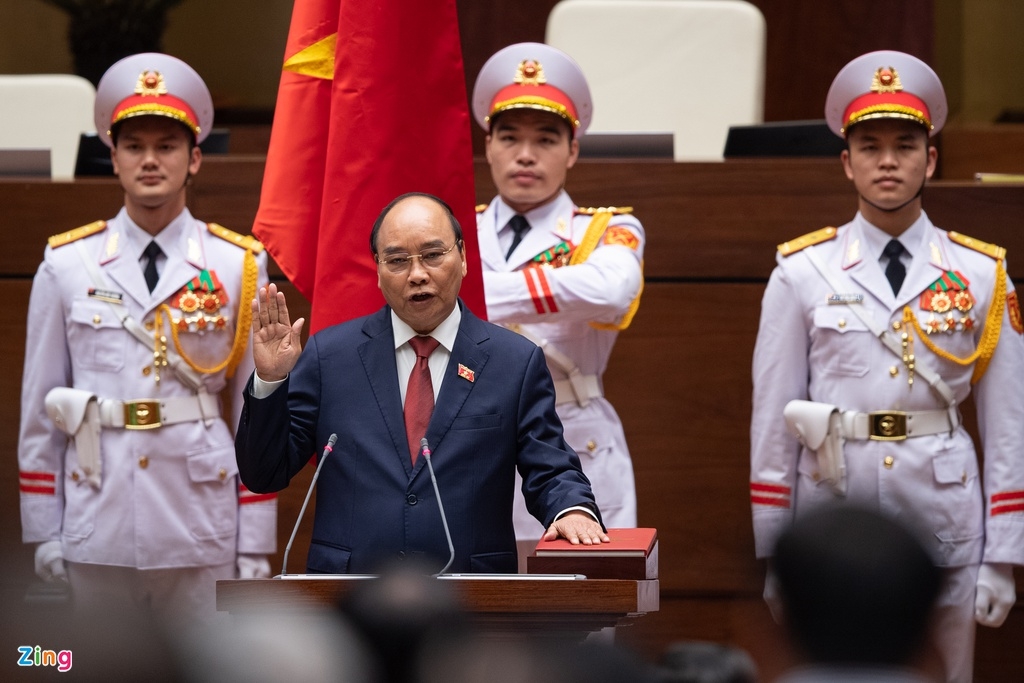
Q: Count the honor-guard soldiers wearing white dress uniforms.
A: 3